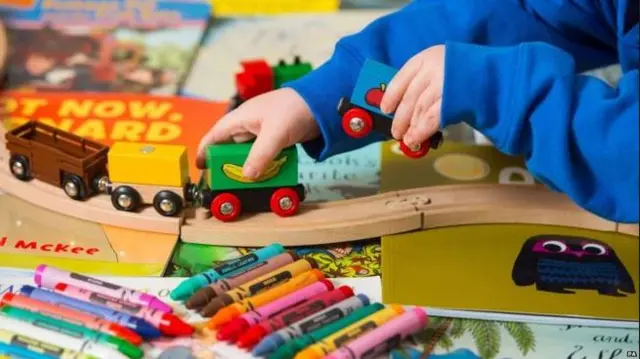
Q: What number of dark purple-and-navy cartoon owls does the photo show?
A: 1